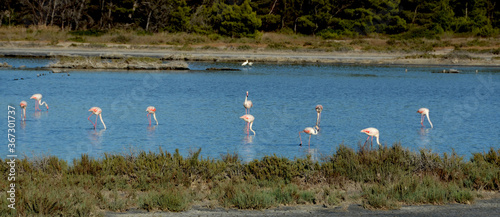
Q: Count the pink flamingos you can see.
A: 10